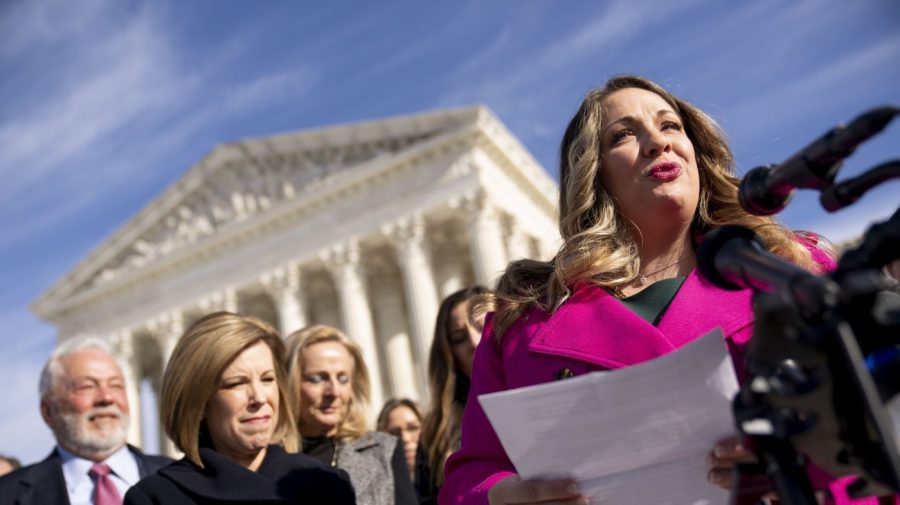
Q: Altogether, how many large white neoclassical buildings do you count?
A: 1